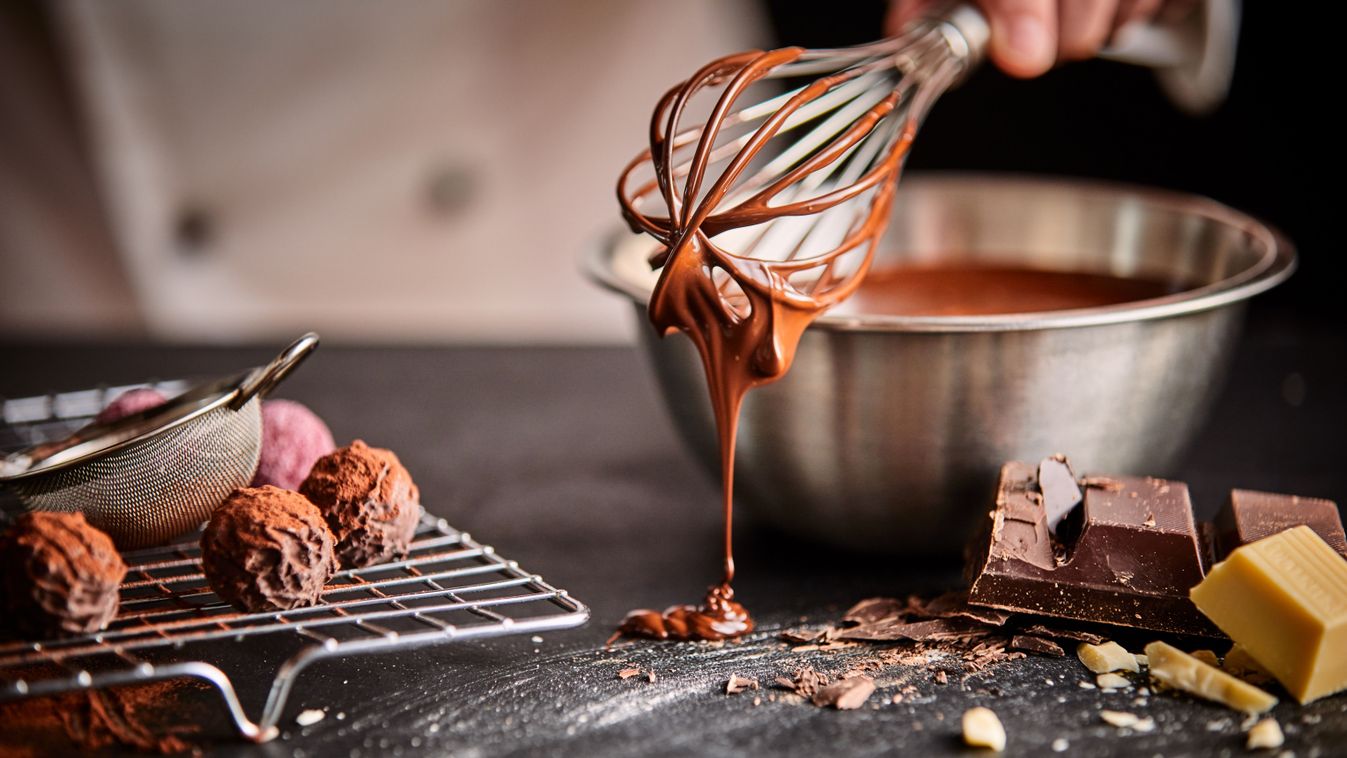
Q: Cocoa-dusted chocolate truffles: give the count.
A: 3